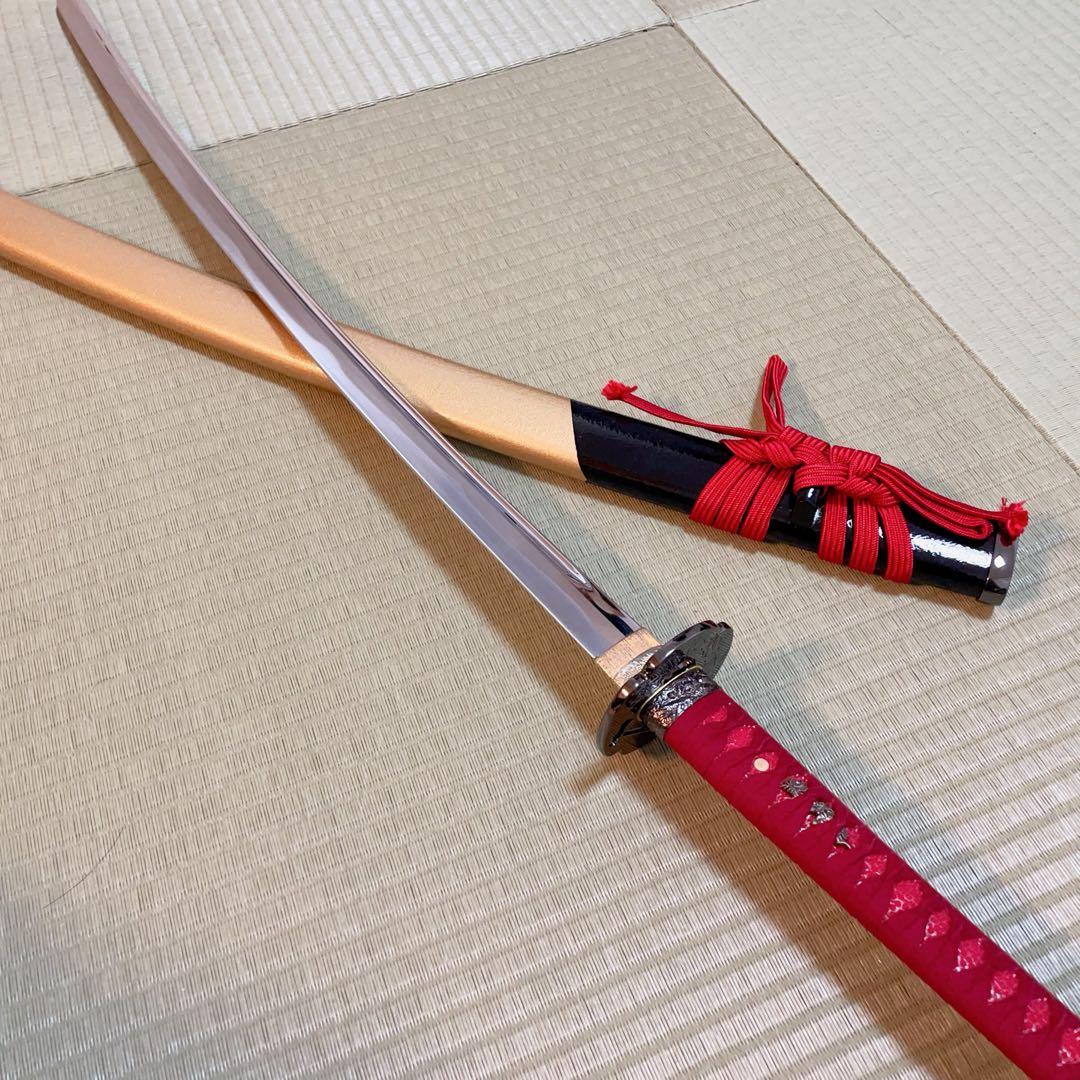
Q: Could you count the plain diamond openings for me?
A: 9